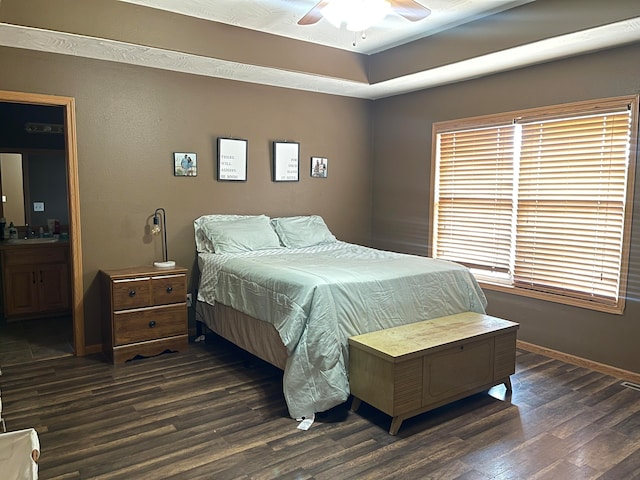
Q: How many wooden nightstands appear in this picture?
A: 1